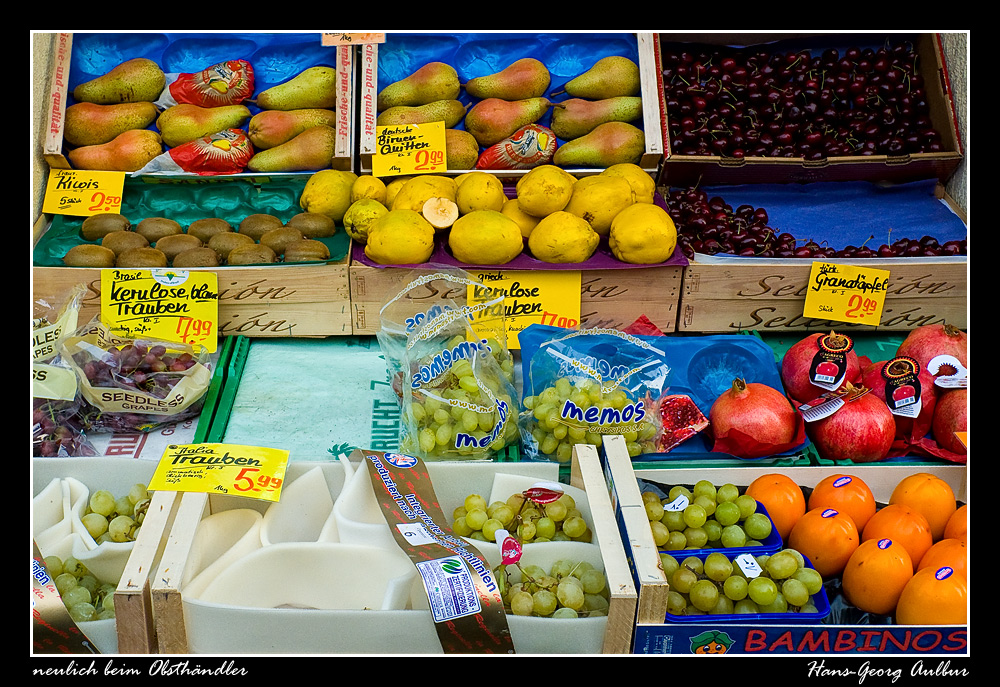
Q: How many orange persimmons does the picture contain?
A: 9